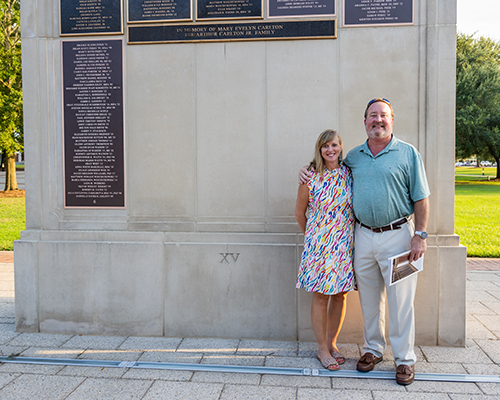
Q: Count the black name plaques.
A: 7